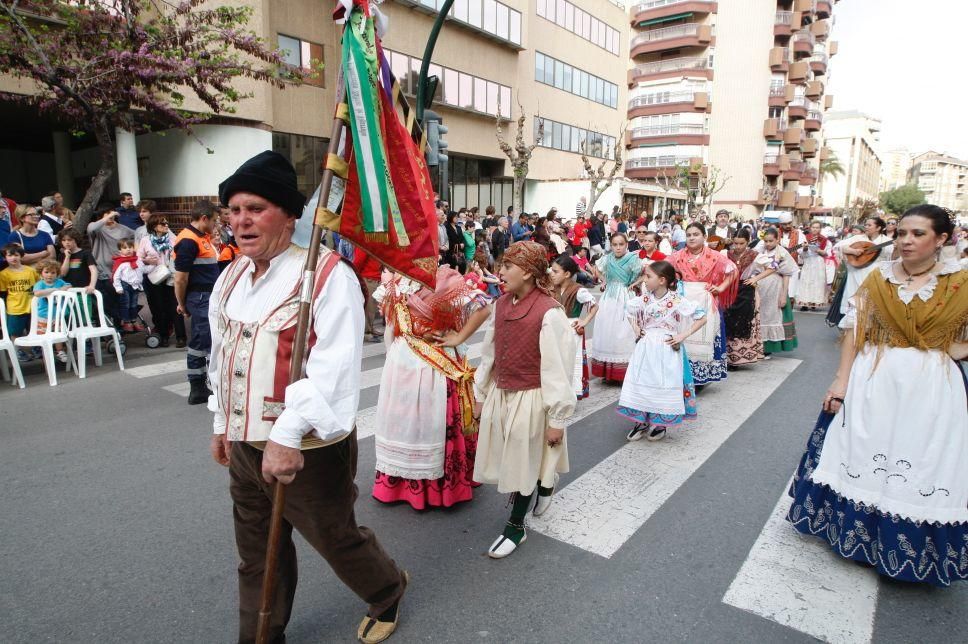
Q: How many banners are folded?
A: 1